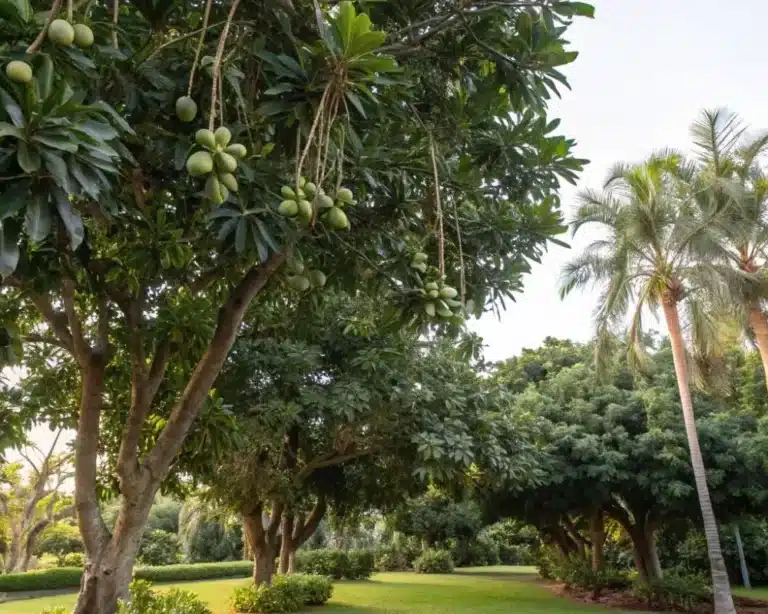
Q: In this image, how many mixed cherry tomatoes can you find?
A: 0